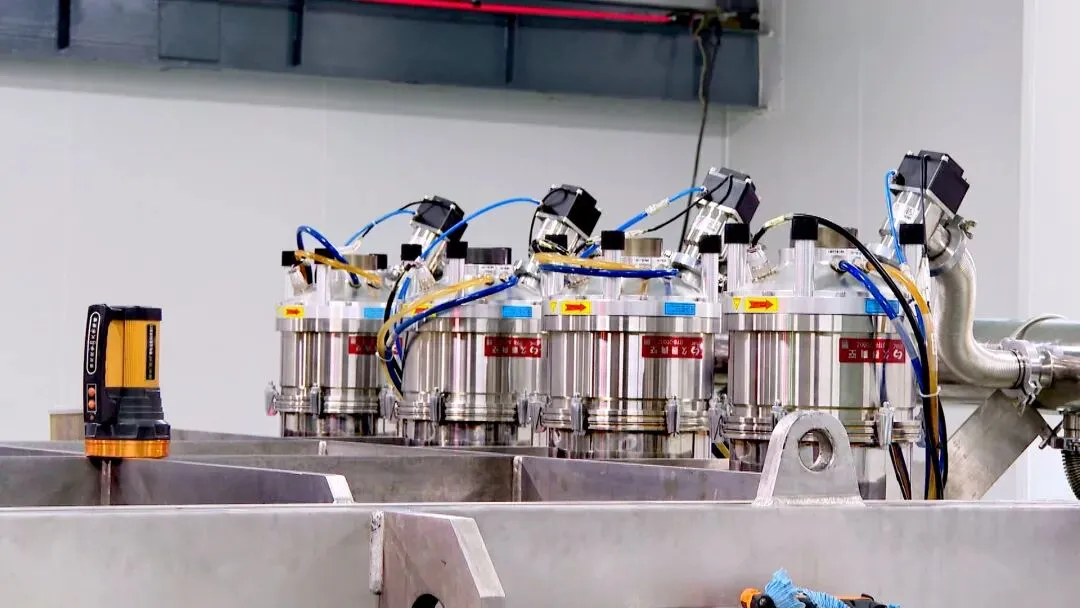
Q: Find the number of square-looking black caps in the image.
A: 11